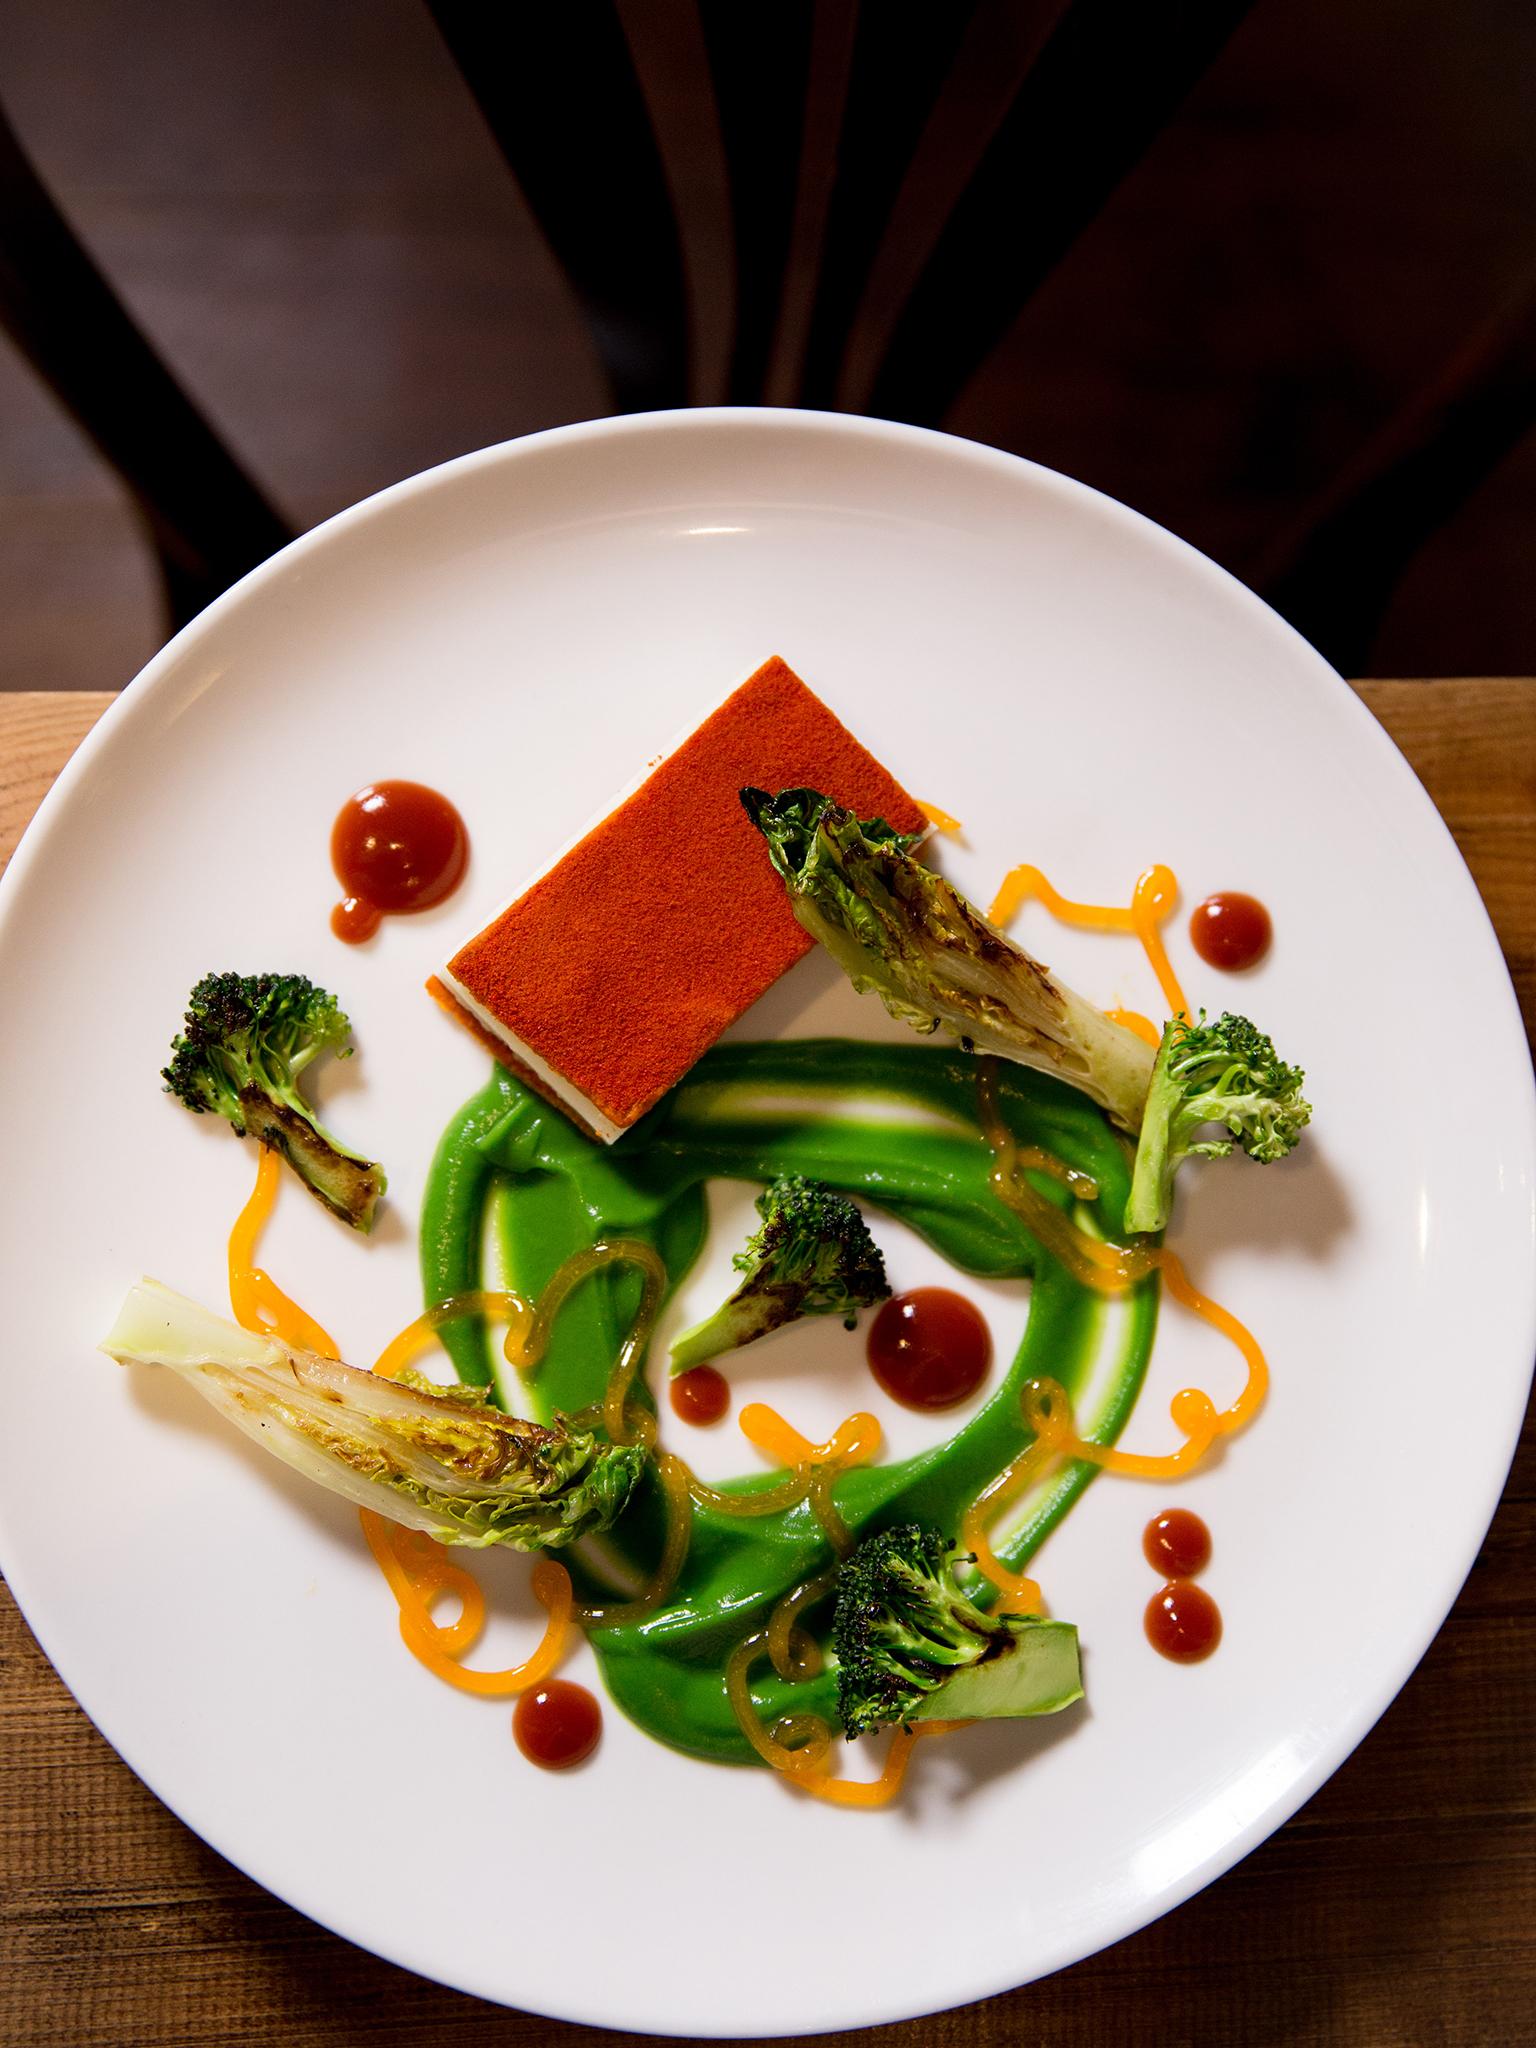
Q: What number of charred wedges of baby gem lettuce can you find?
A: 2